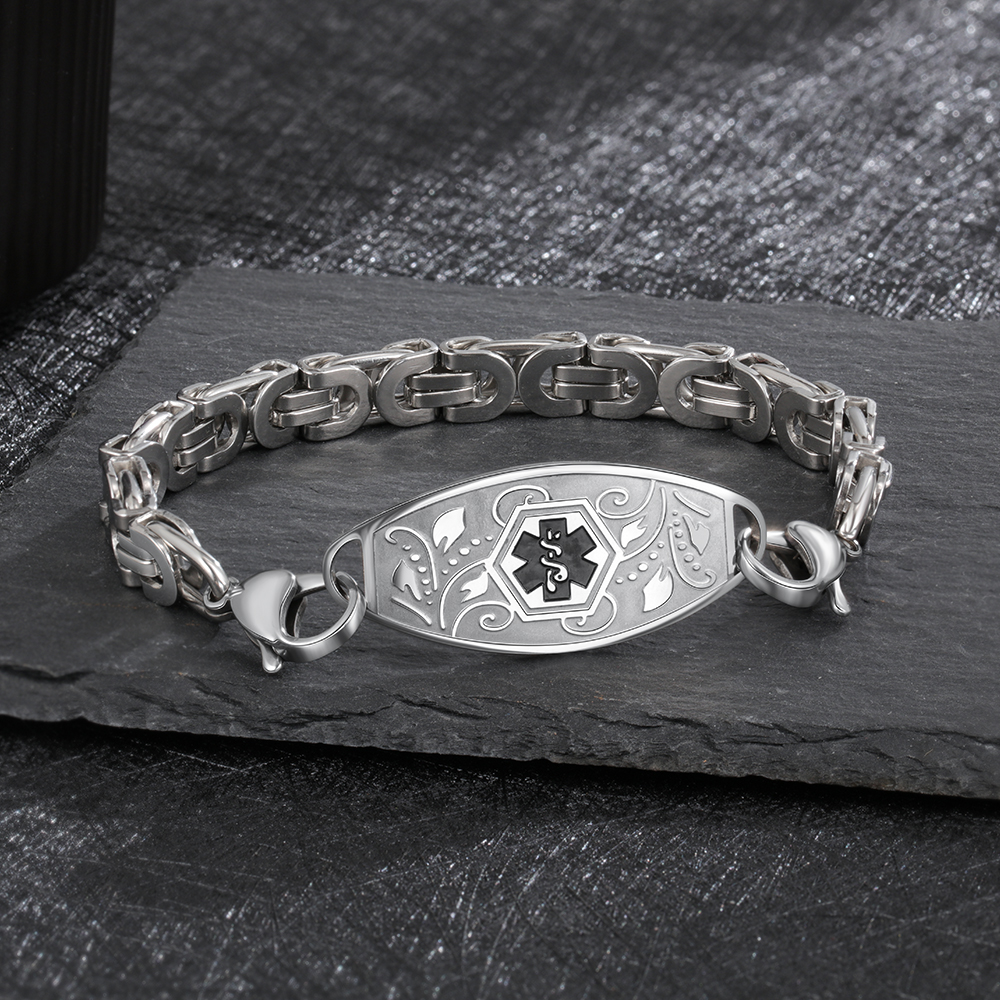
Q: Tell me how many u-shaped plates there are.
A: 13